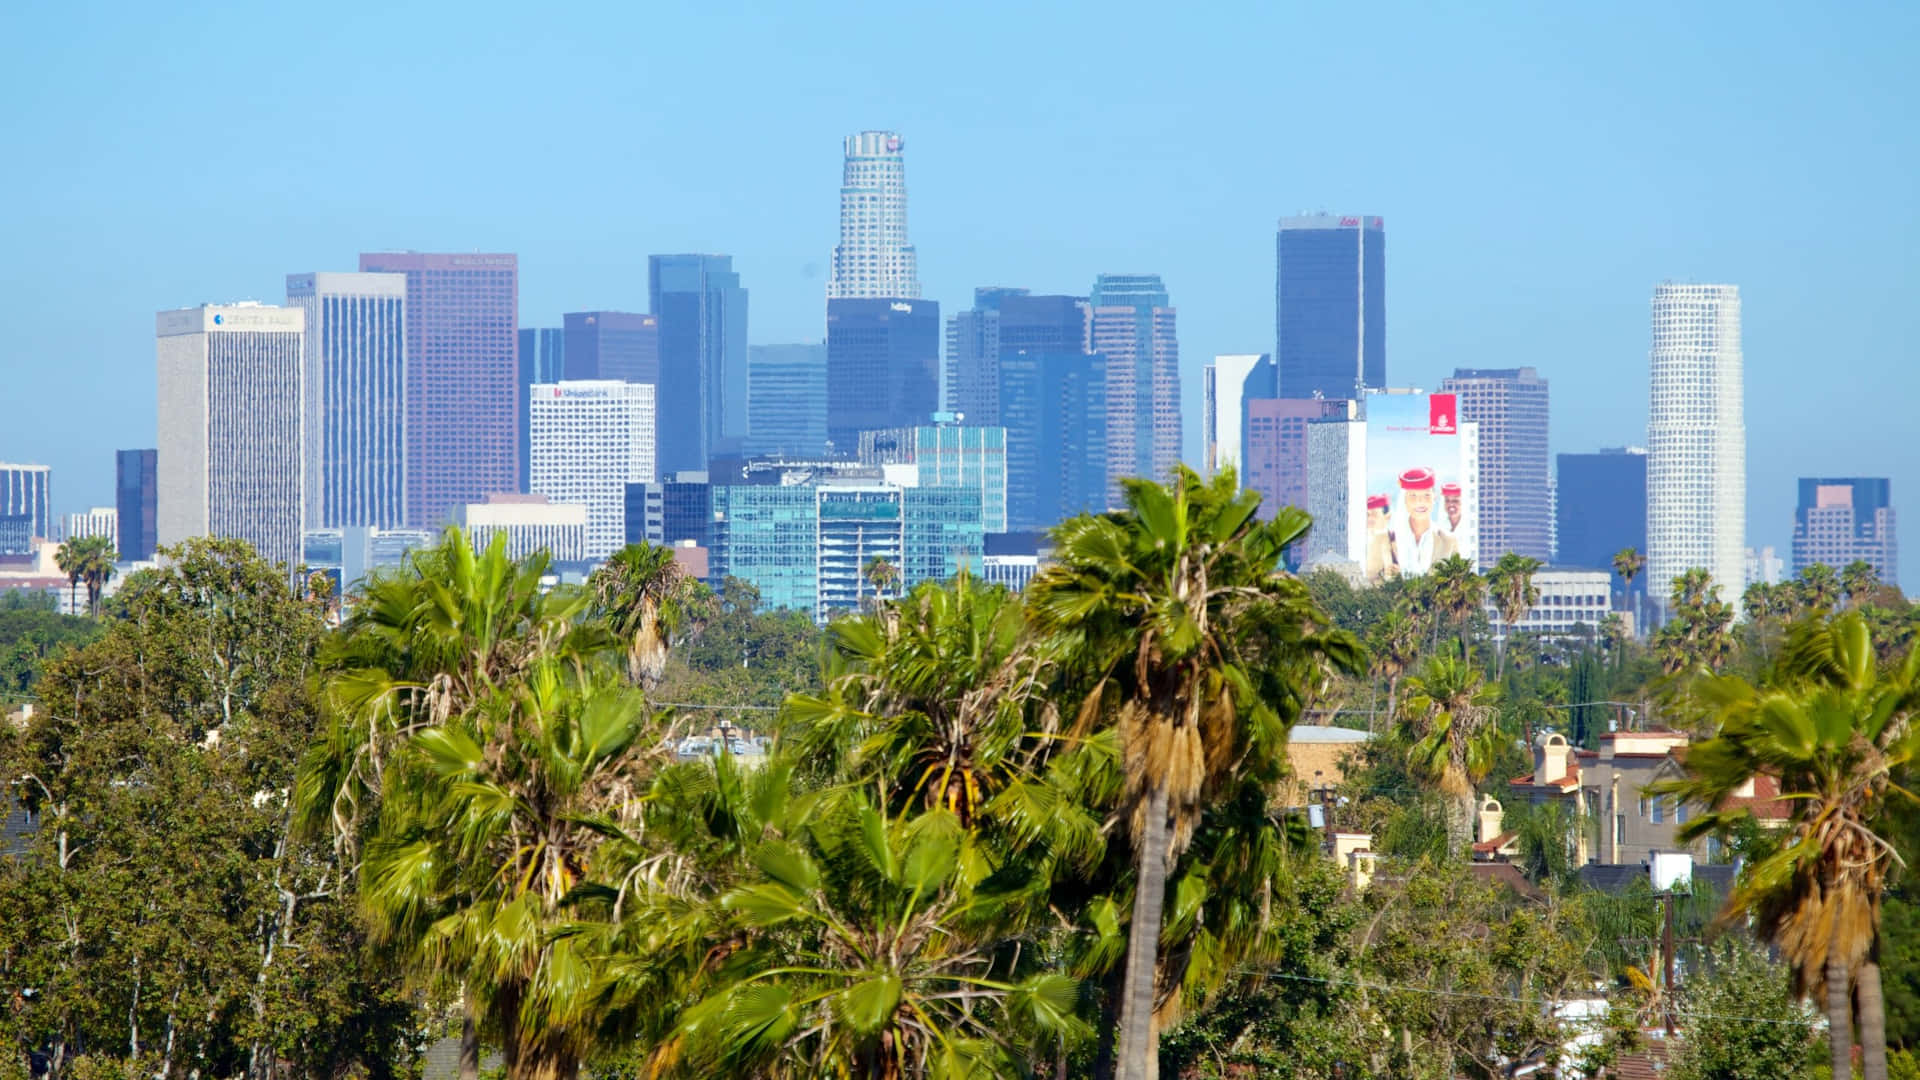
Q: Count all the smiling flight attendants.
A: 3